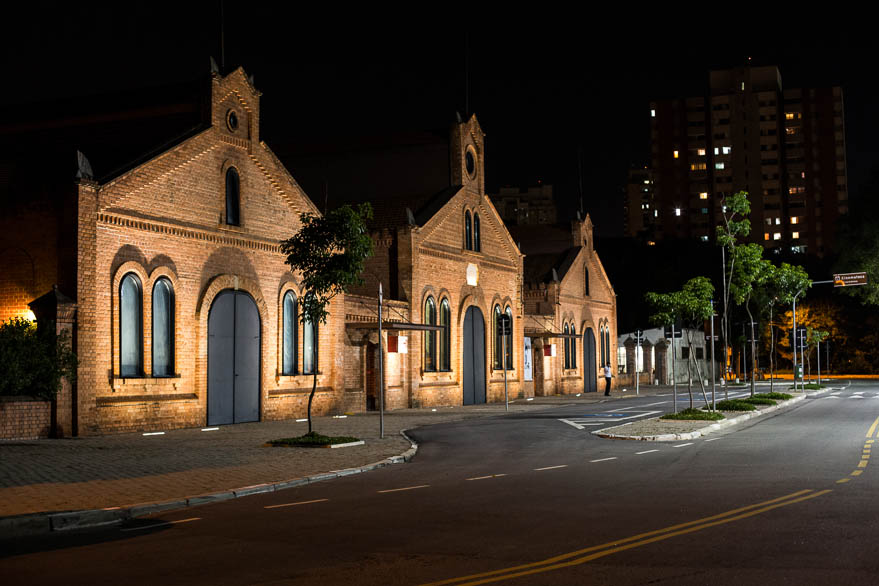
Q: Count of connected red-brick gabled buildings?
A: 3